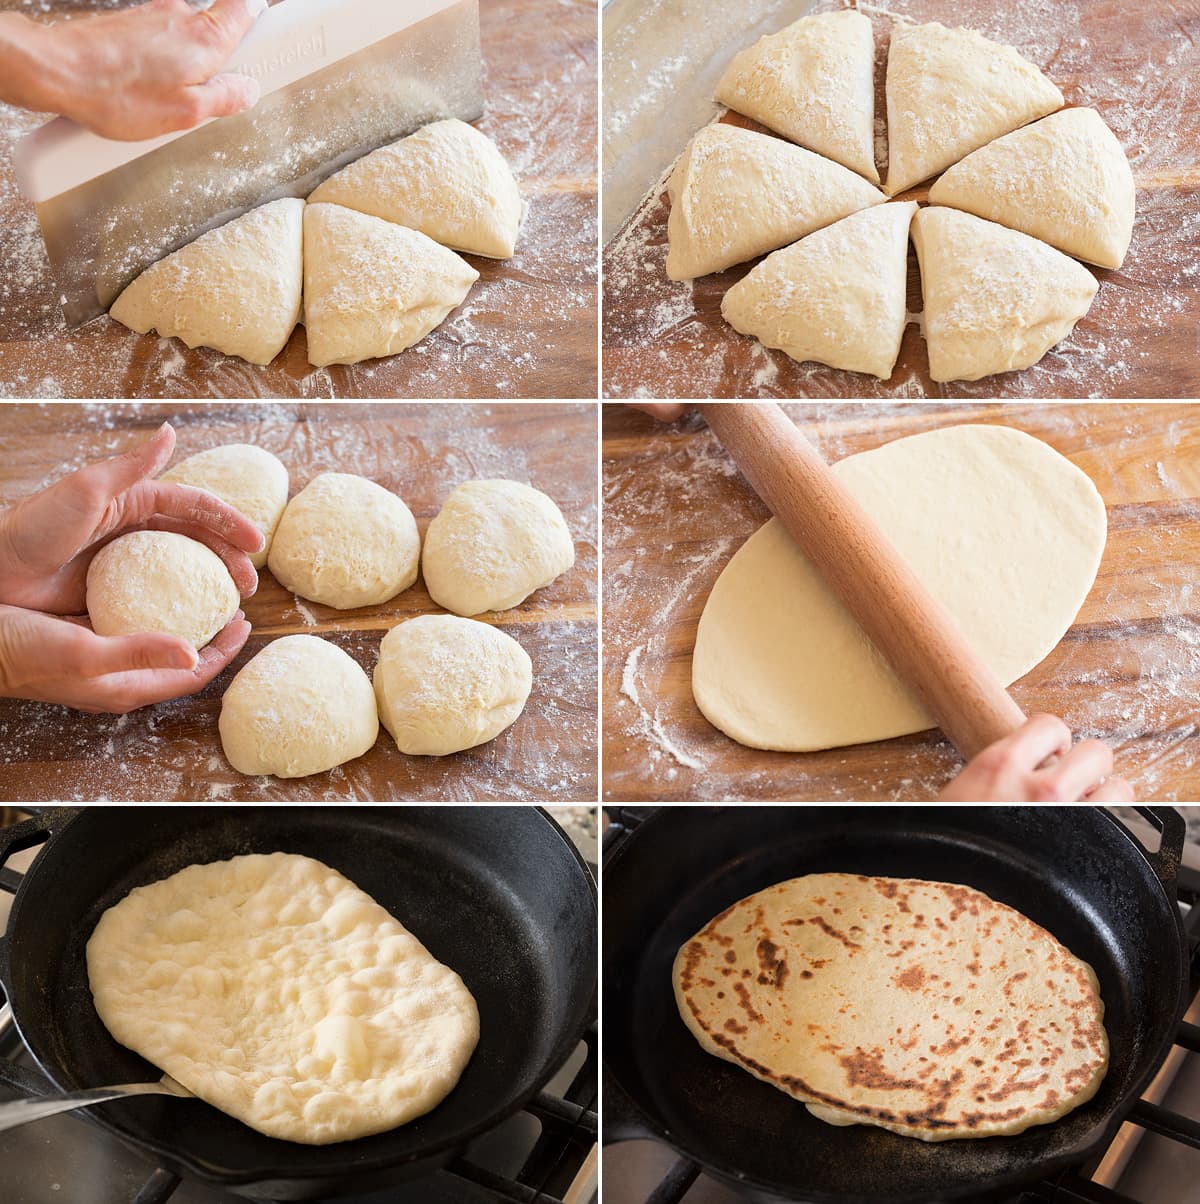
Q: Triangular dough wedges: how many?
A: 9